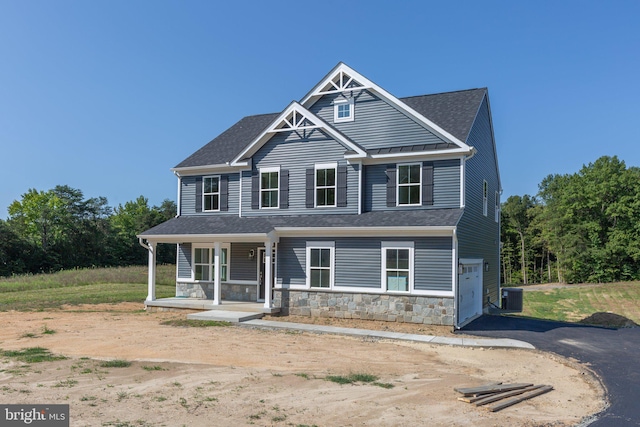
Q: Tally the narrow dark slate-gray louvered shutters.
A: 8